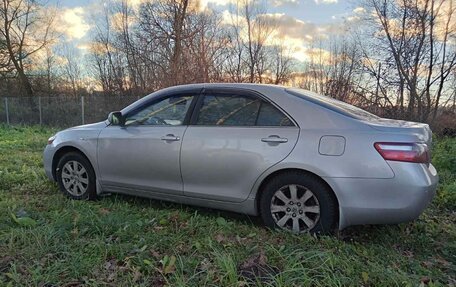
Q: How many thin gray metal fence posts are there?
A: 3